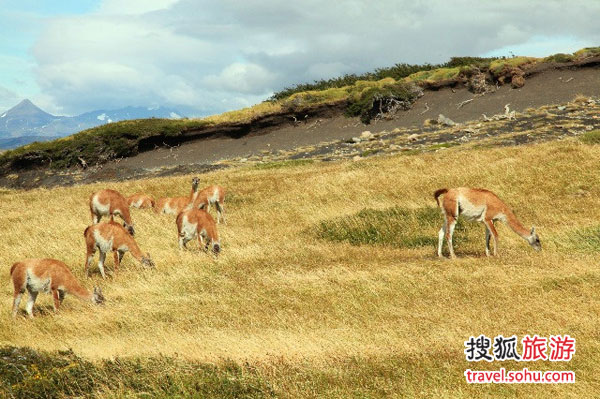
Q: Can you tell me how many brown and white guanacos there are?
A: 8